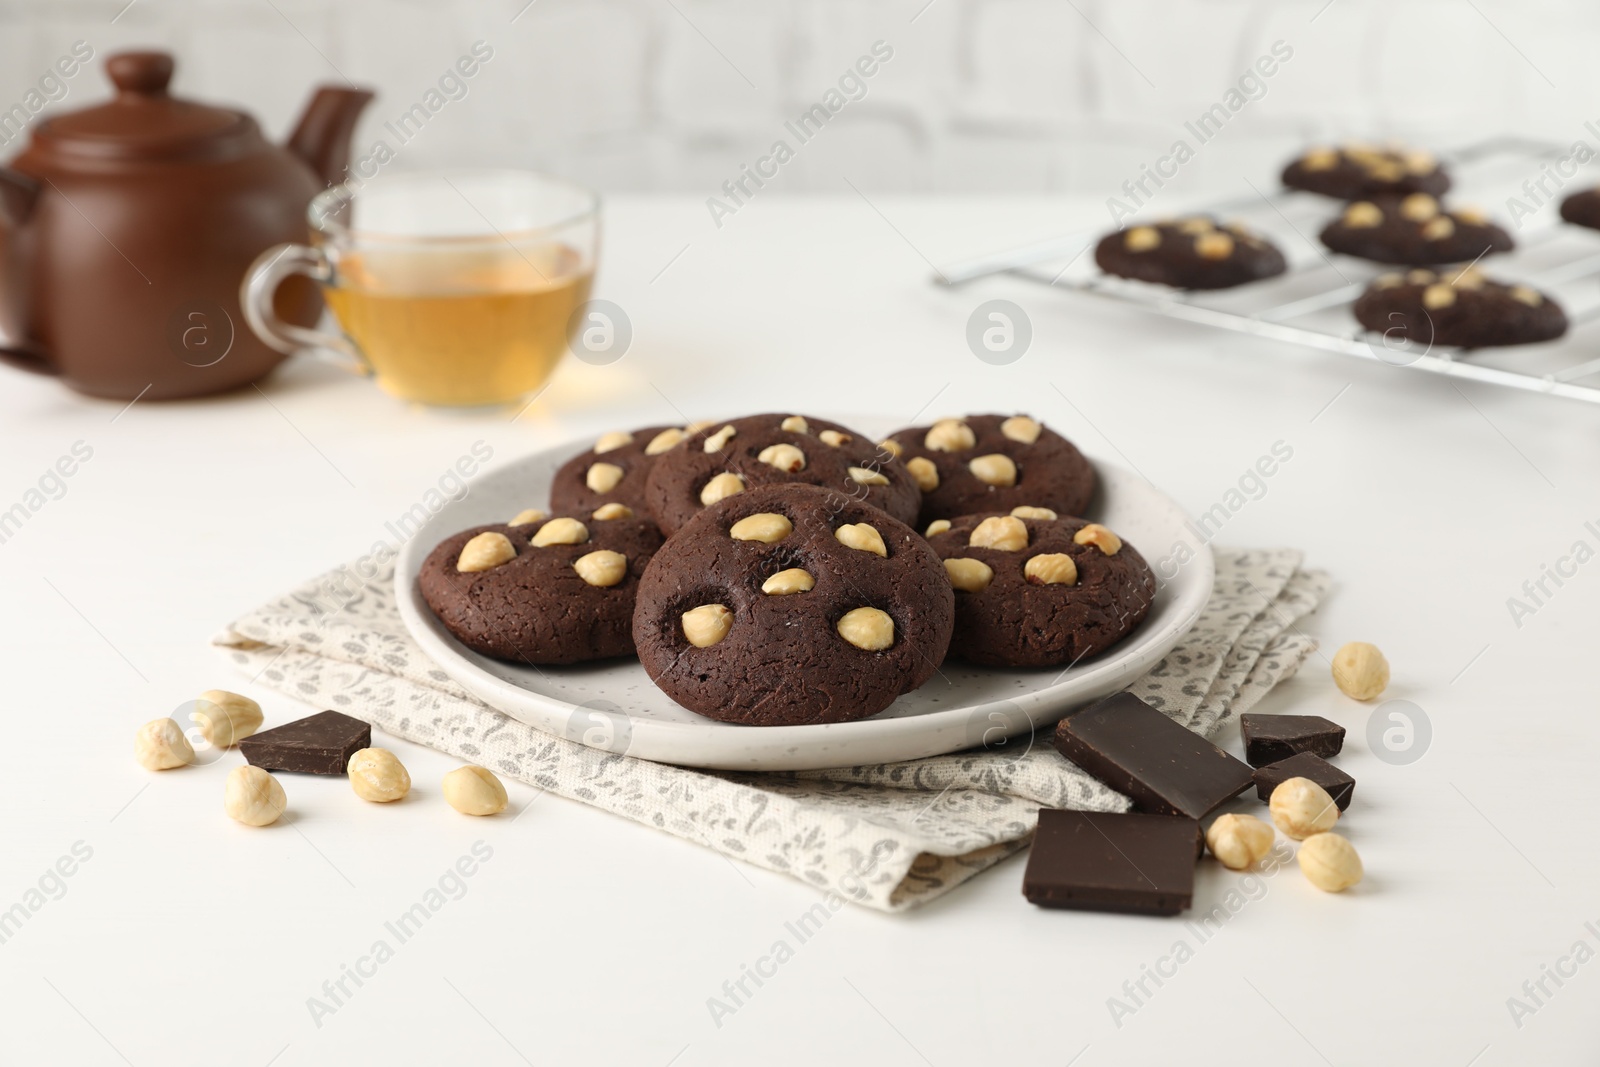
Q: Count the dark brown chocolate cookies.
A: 11